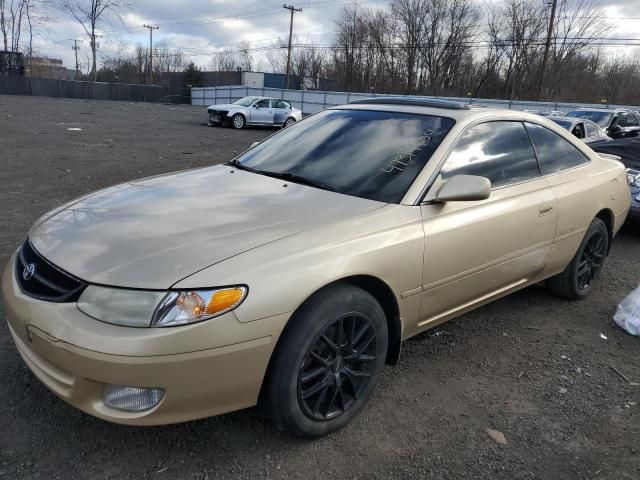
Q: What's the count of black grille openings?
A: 1